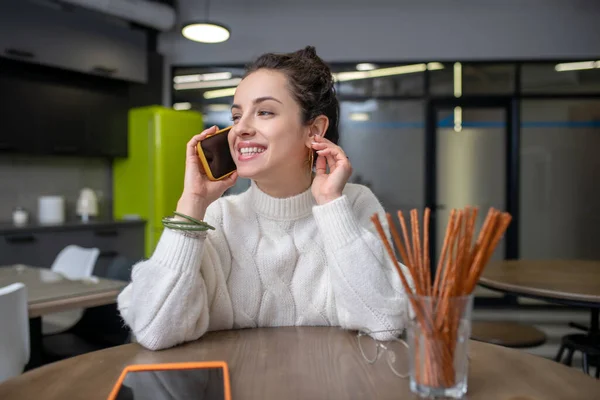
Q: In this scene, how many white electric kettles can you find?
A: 1